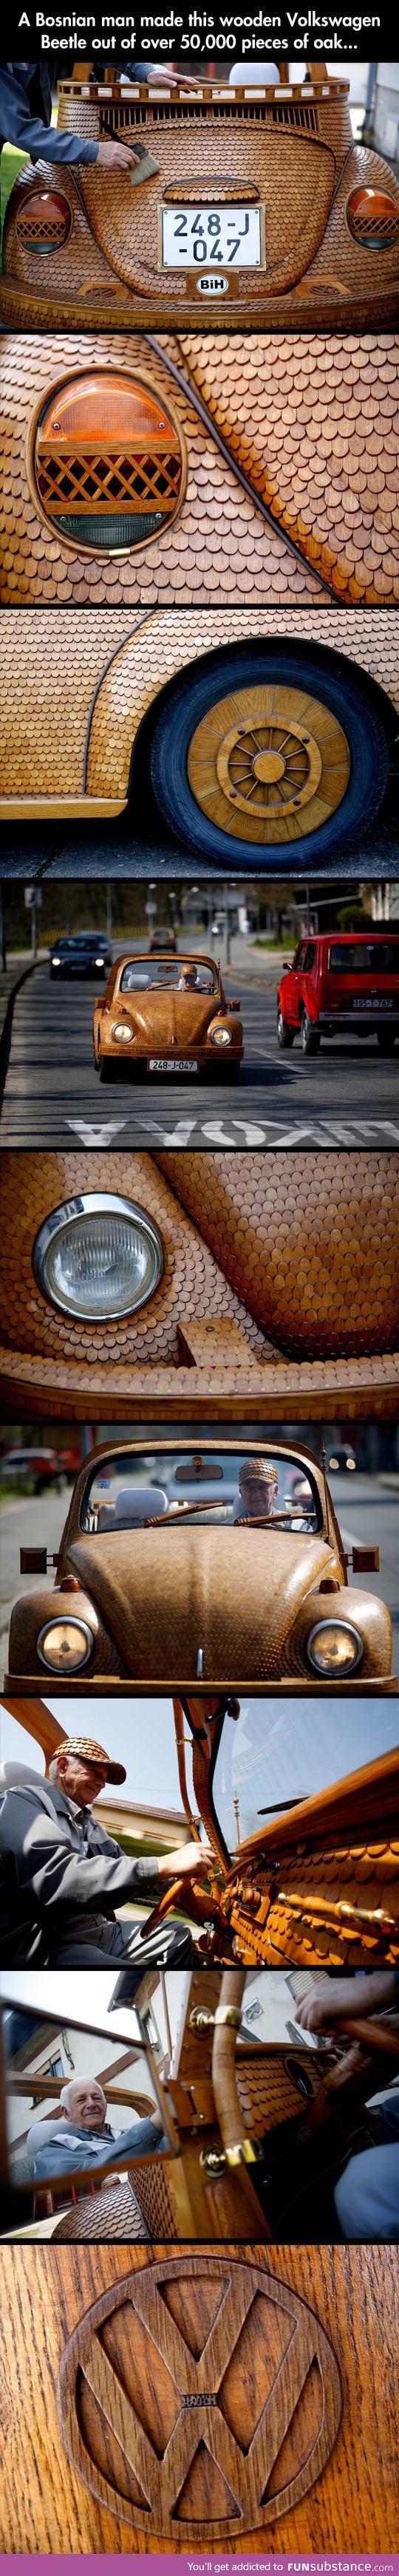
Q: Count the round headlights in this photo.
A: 5